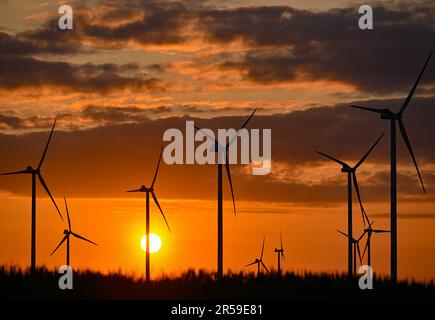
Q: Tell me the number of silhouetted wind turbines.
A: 10